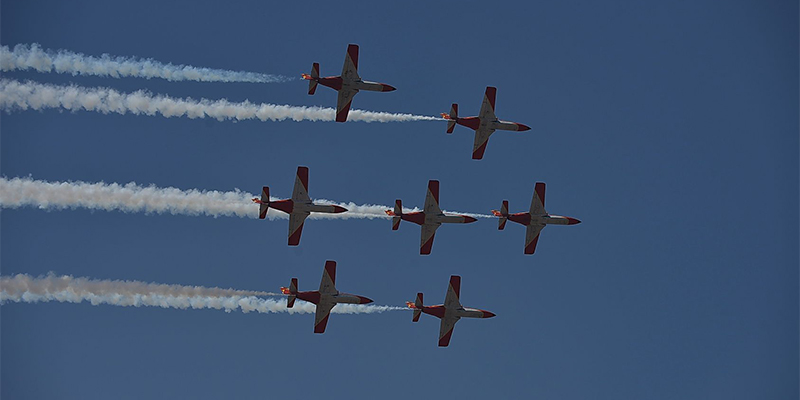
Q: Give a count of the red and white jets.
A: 7